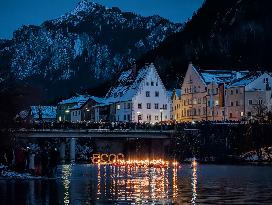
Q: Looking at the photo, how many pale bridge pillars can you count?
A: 2